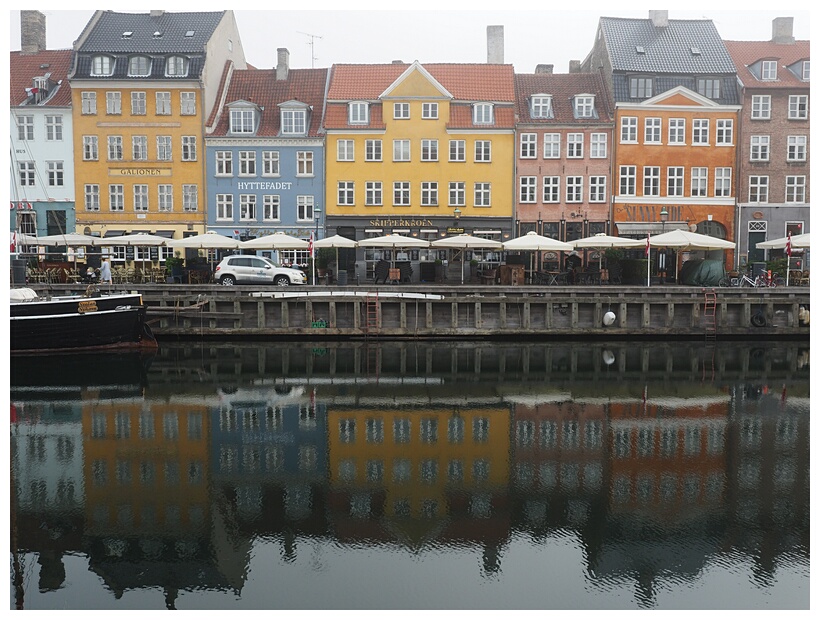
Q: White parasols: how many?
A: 12